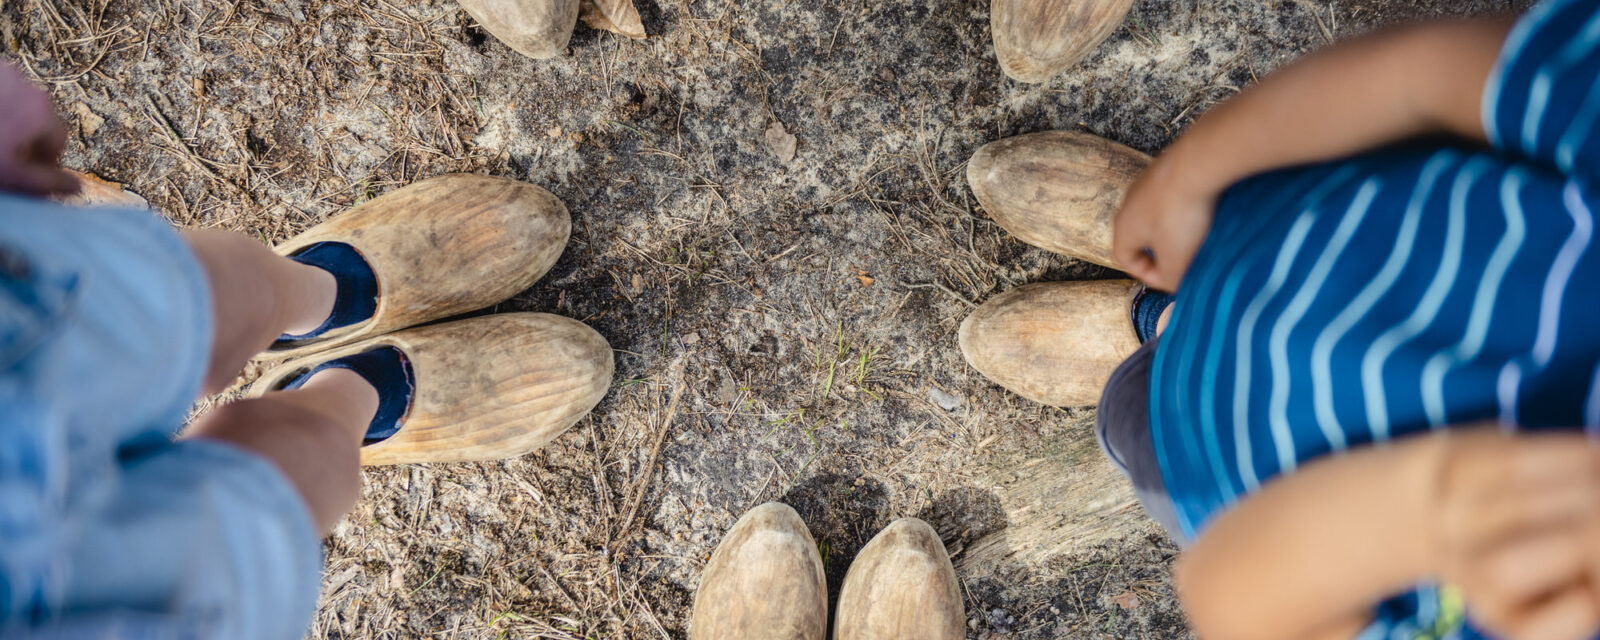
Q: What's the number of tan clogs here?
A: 8